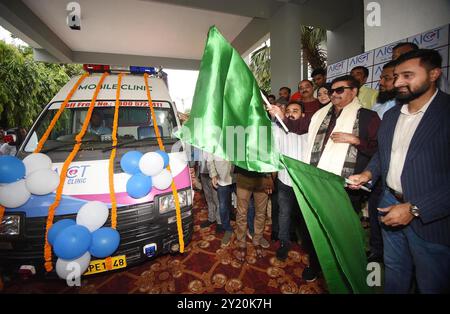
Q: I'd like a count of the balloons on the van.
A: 14